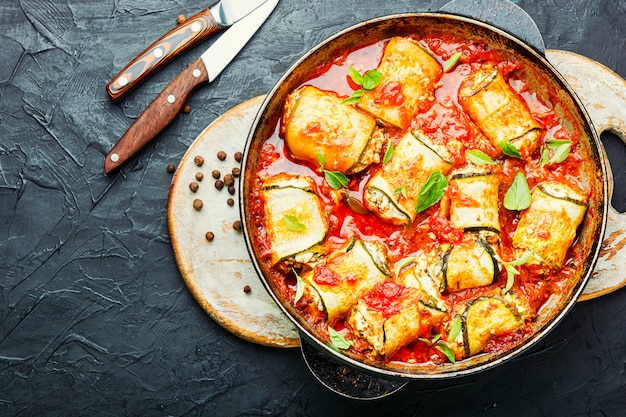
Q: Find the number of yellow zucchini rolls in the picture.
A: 11